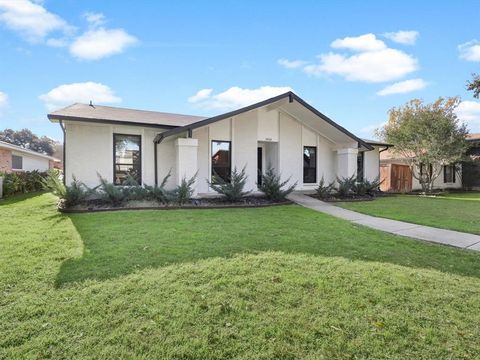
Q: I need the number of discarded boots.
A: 0